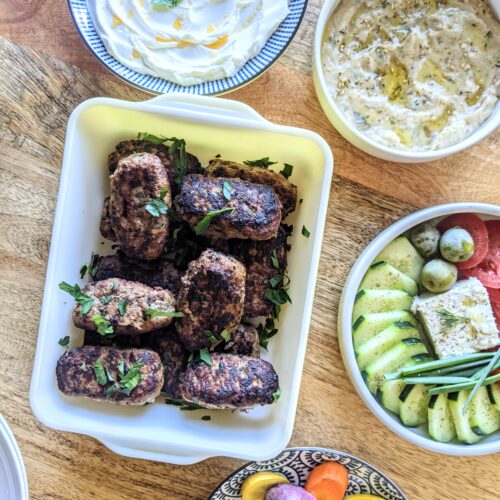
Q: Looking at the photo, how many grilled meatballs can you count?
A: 13